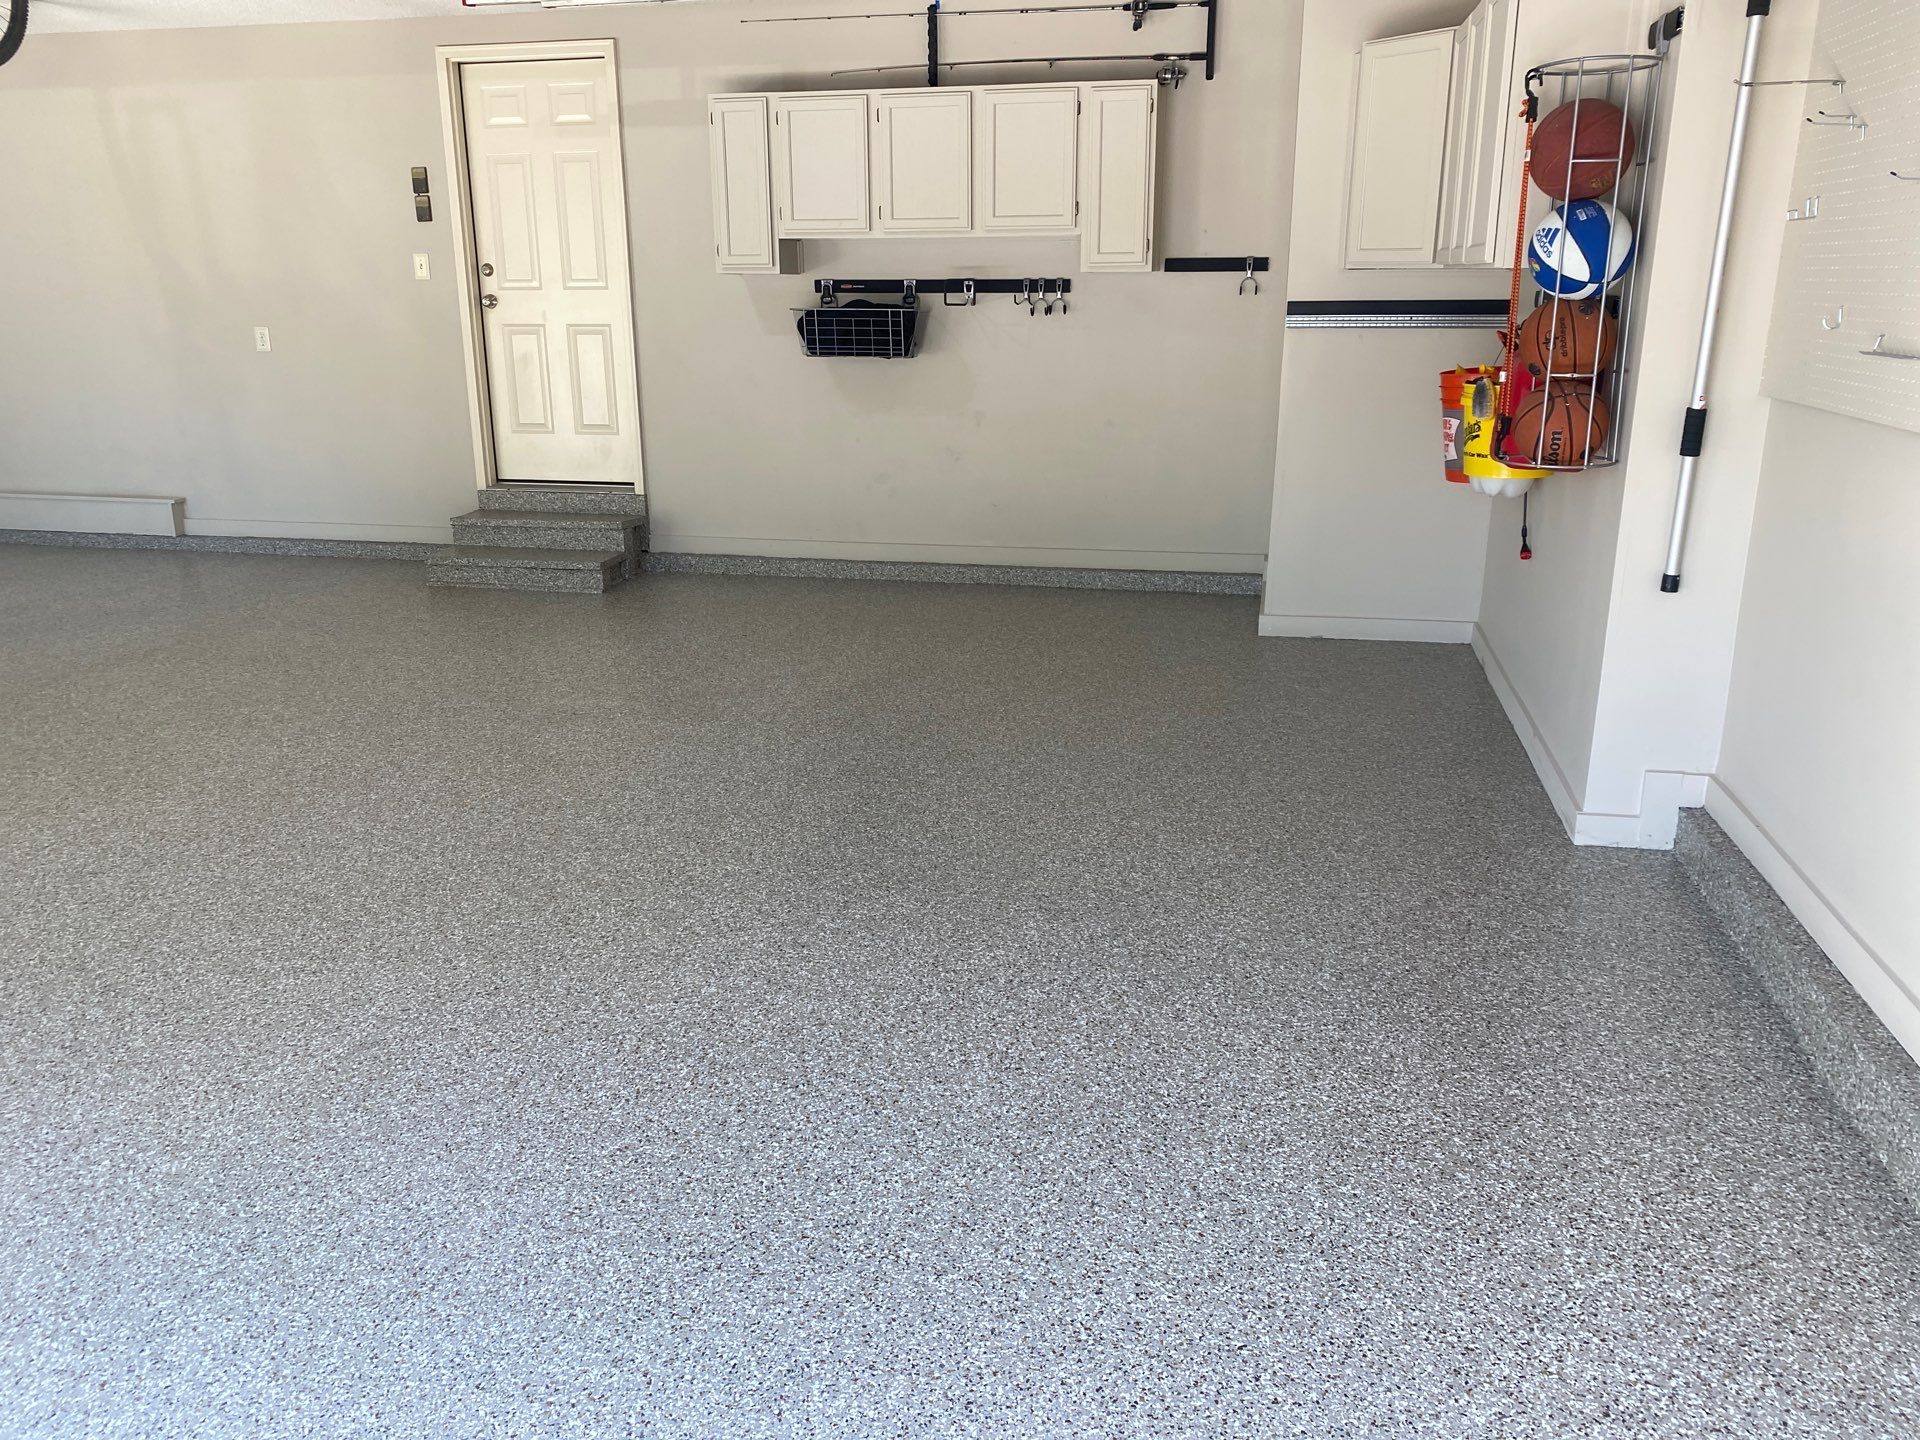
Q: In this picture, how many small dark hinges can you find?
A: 10